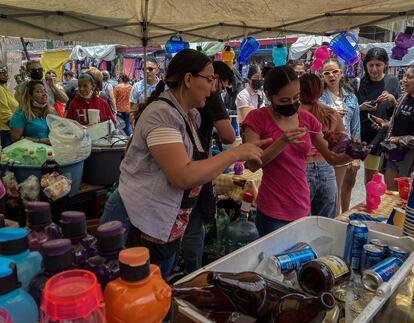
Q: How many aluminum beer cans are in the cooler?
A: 7